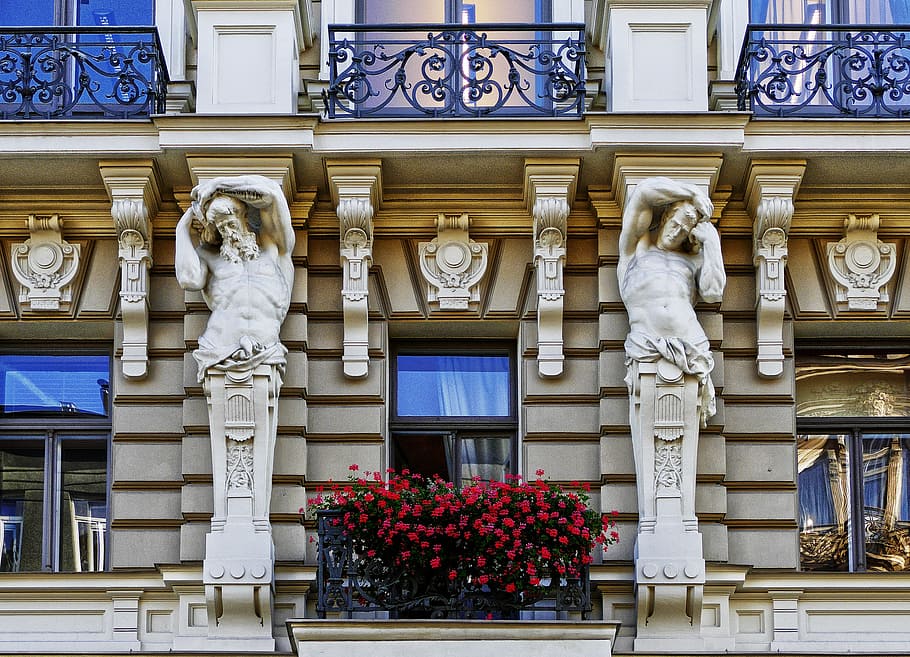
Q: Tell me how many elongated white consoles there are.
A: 4